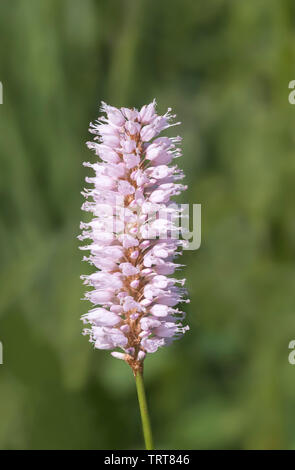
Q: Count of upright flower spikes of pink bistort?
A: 1